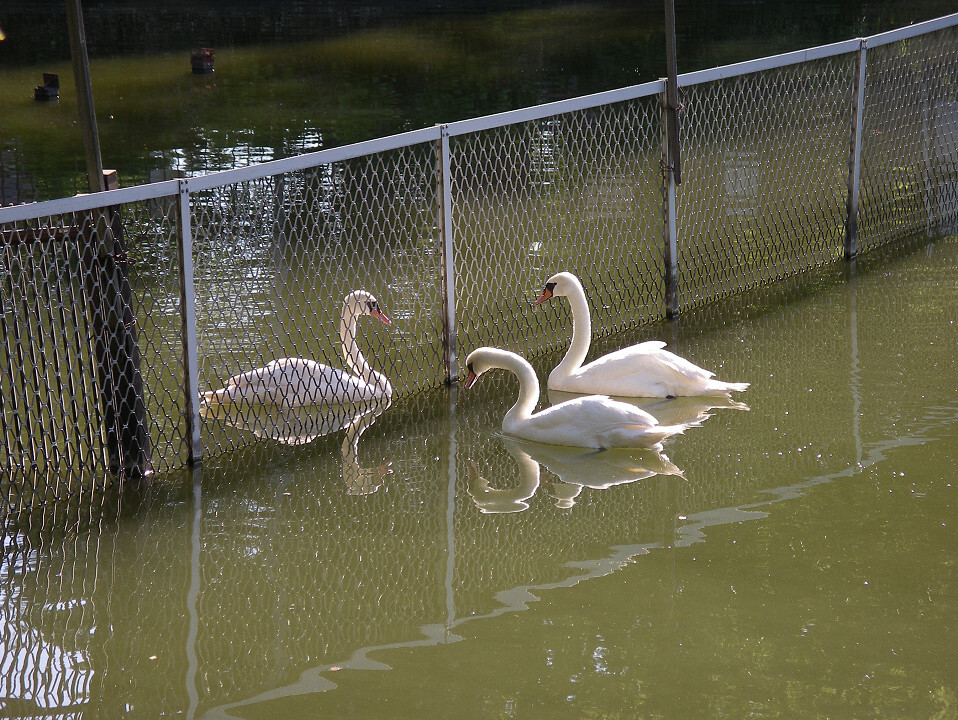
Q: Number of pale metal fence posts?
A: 4